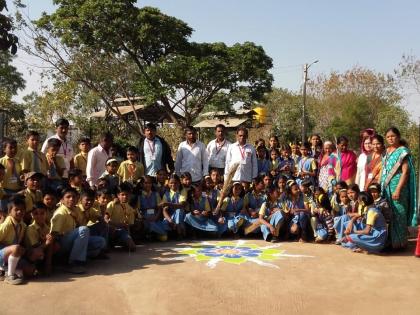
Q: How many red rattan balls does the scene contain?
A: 0